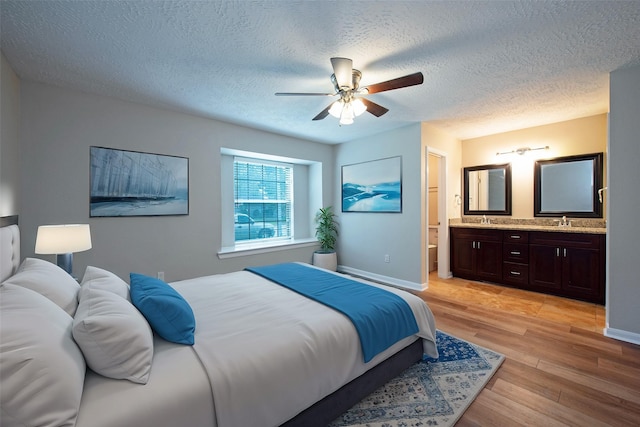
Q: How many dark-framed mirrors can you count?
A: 2